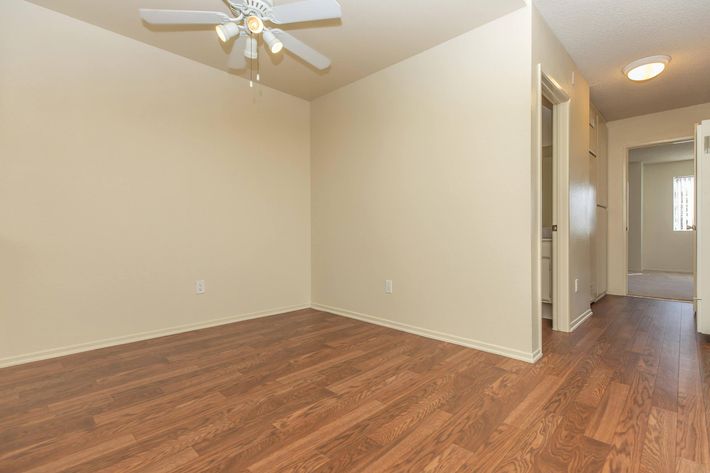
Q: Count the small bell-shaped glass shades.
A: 4